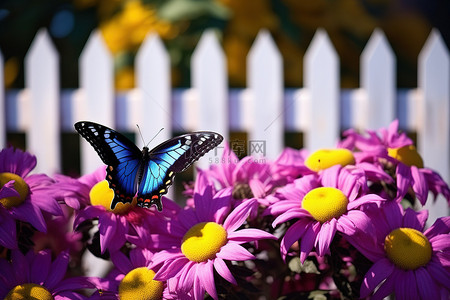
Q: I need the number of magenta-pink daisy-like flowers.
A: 9